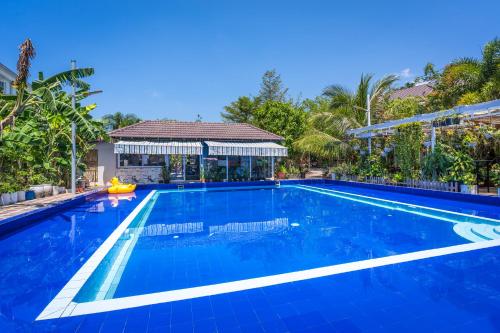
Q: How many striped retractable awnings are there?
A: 2